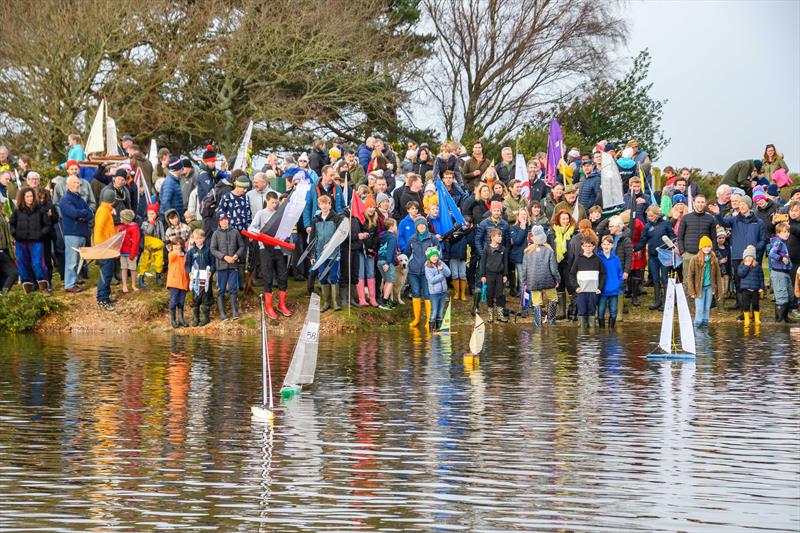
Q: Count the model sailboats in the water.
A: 5